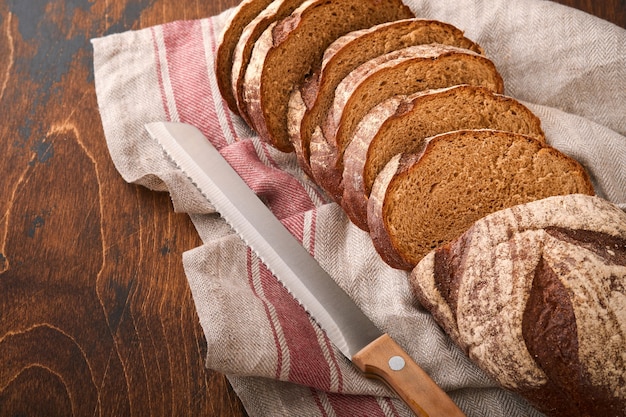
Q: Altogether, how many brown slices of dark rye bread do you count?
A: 7